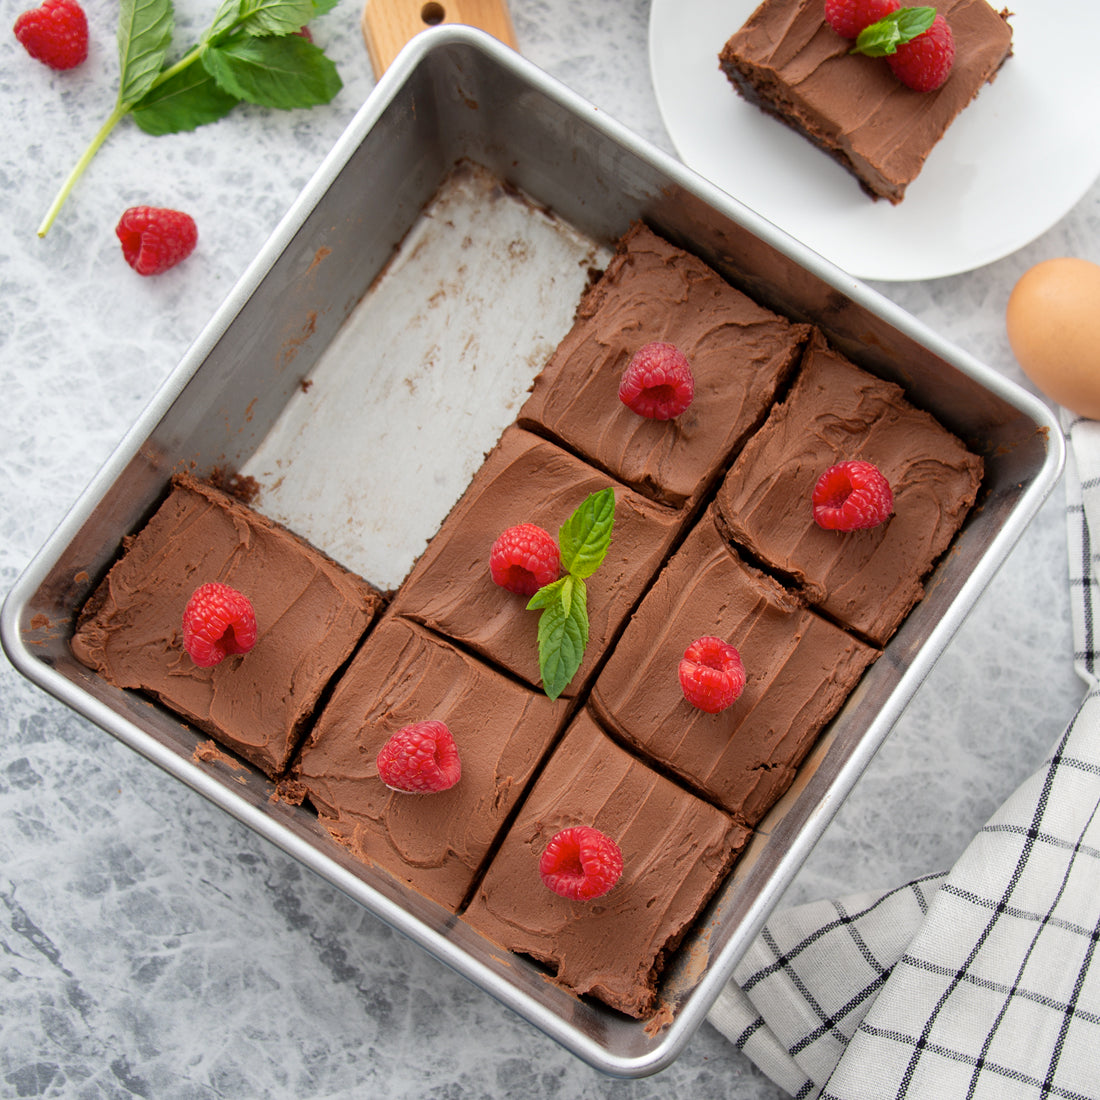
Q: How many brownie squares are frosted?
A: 8